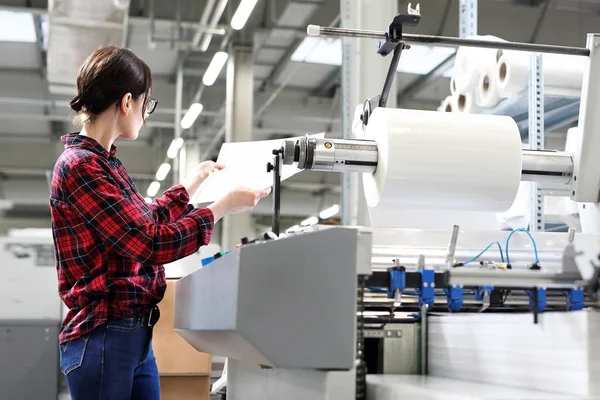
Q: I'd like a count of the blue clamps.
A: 6